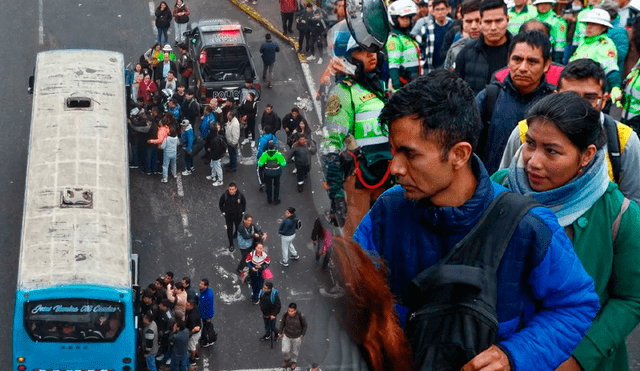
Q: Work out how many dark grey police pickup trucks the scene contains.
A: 1